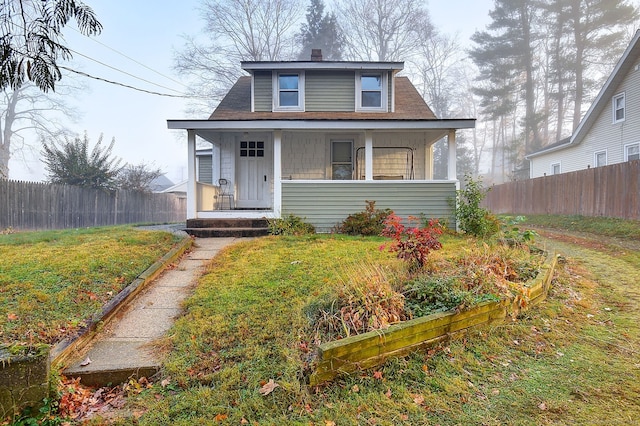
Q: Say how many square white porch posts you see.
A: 4